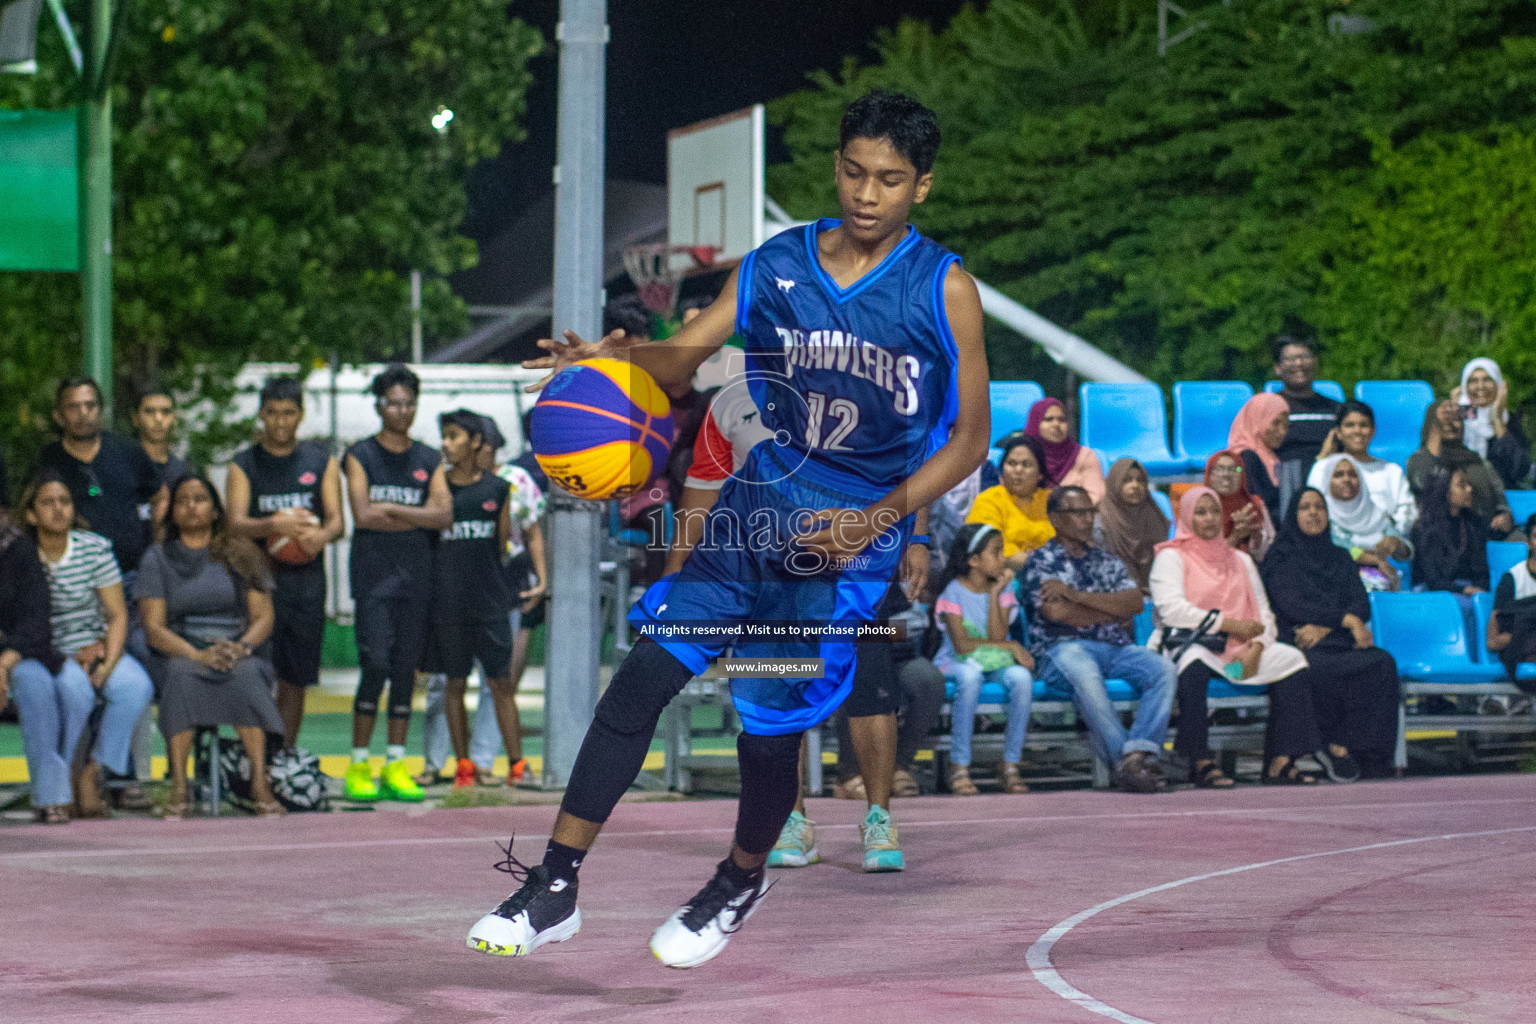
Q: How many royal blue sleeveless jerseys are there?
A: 1